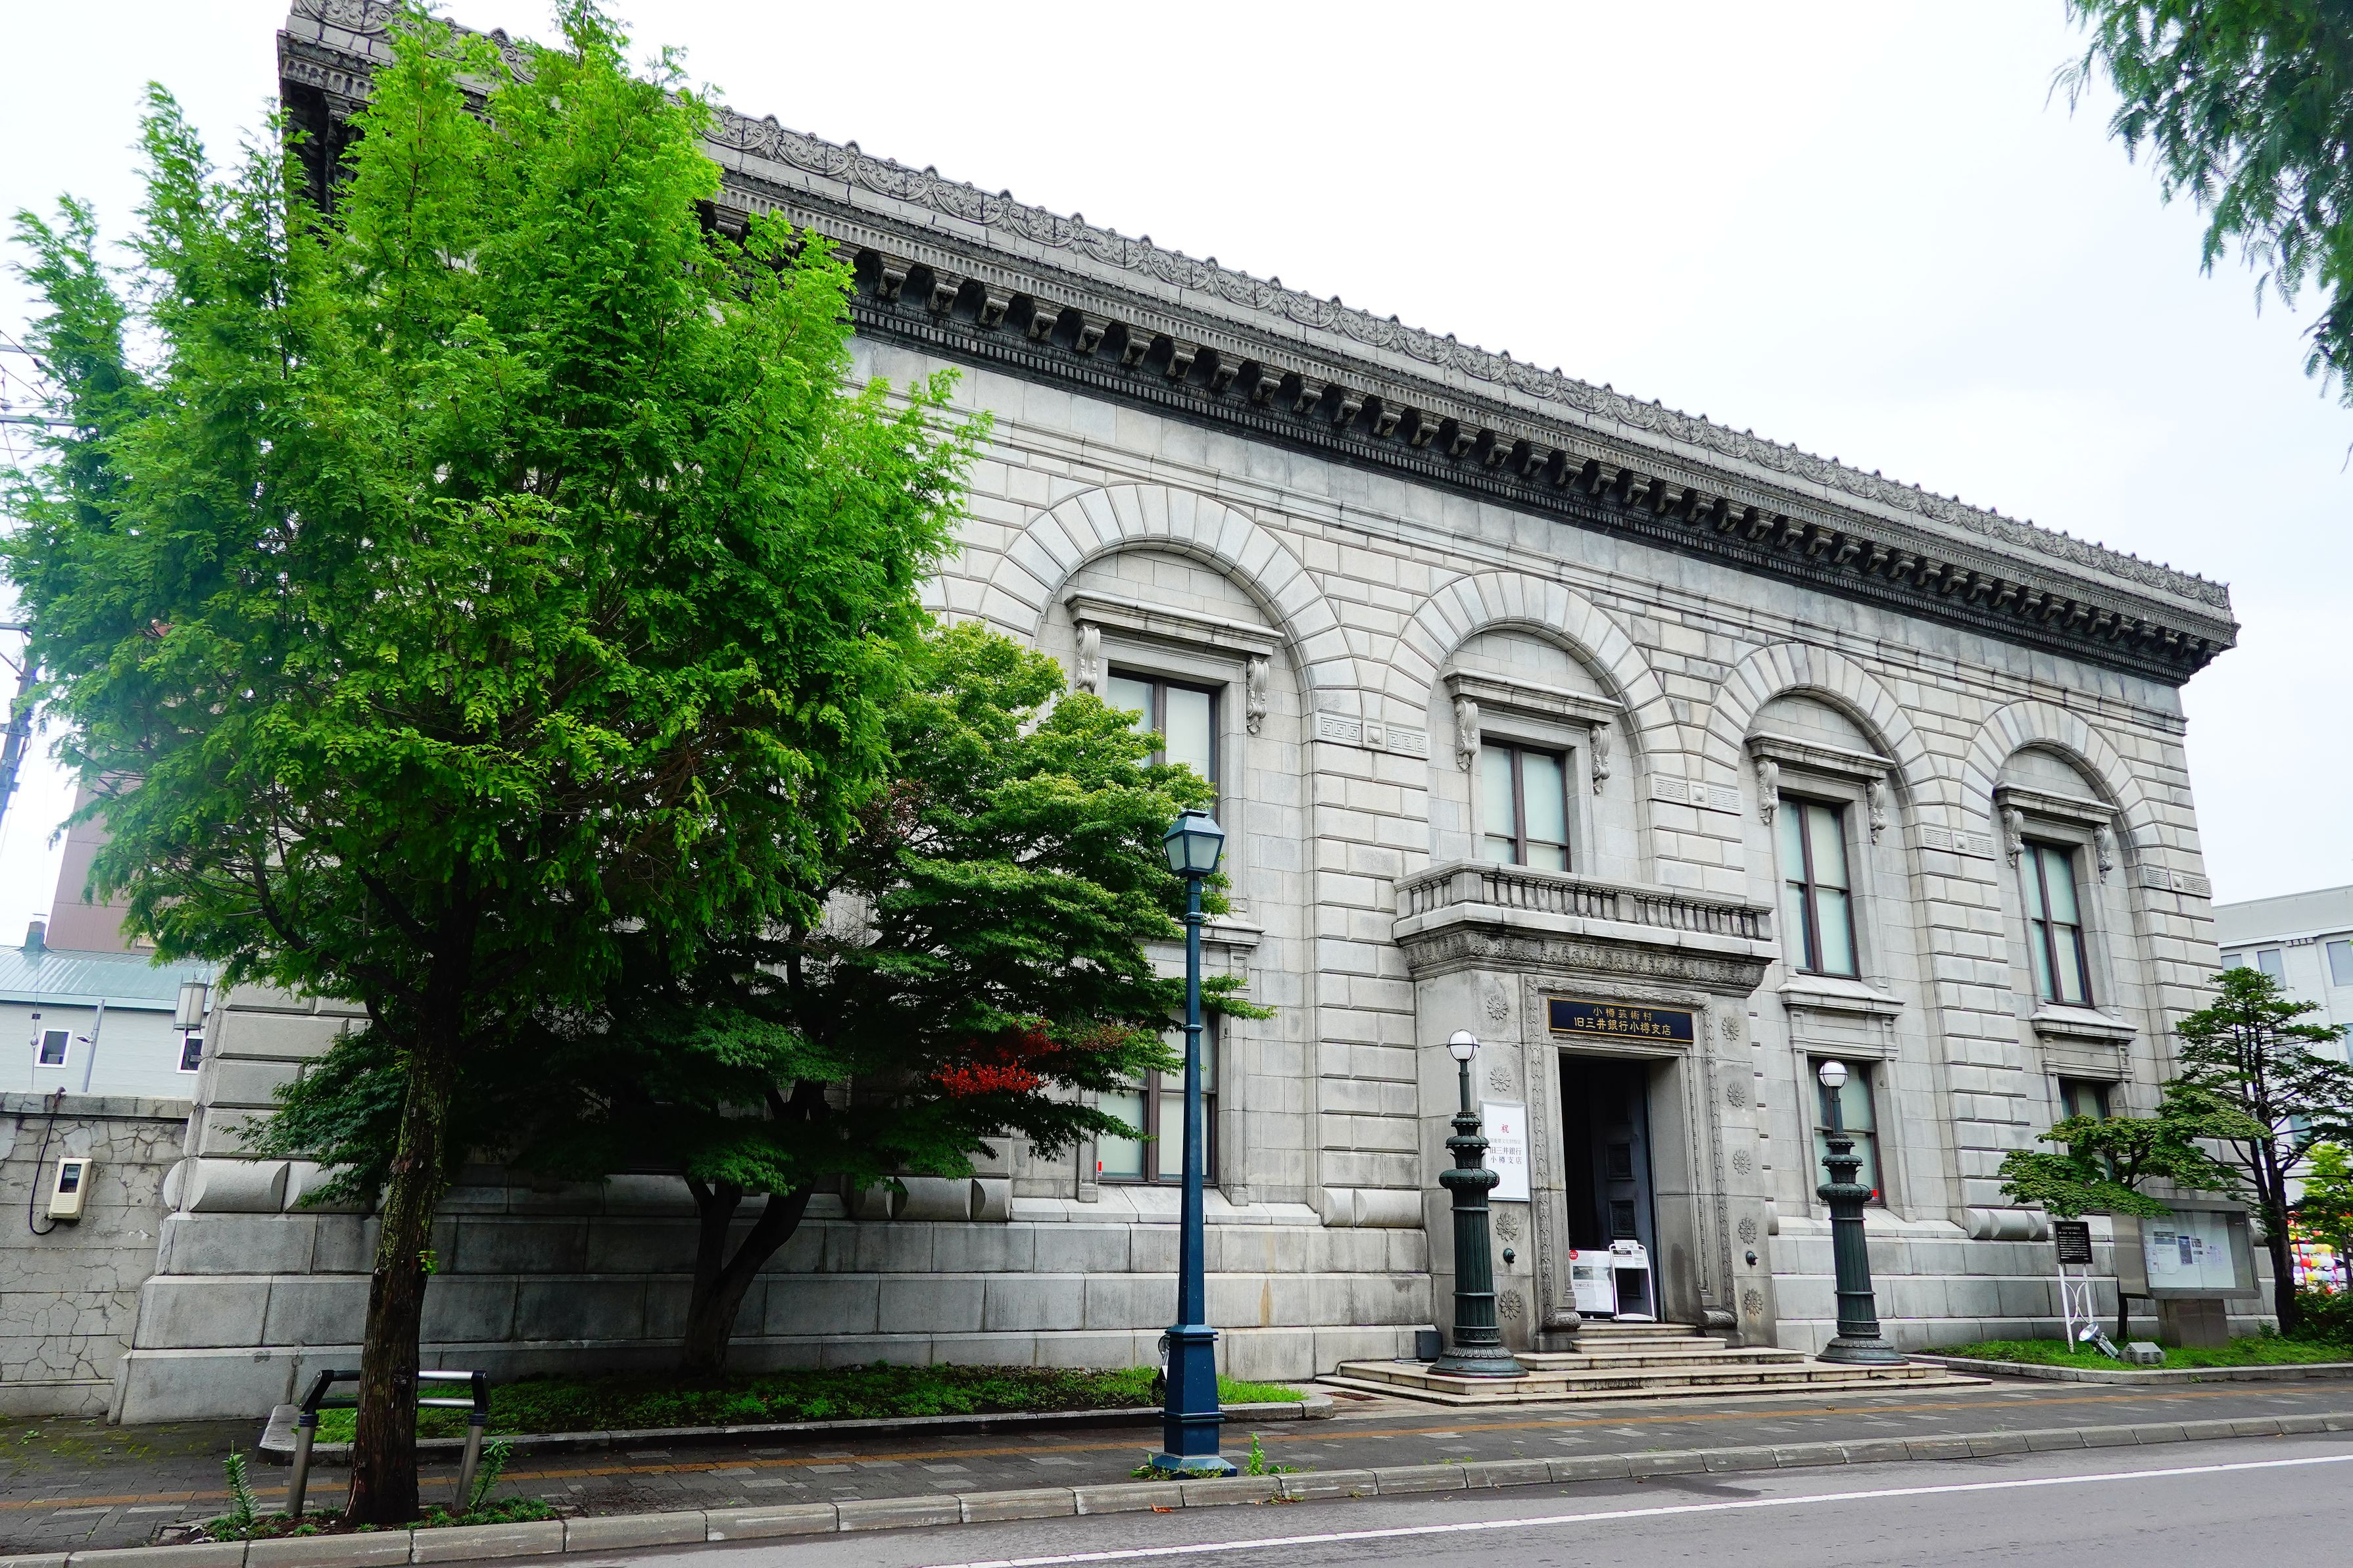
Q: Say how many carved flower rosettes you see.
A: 9